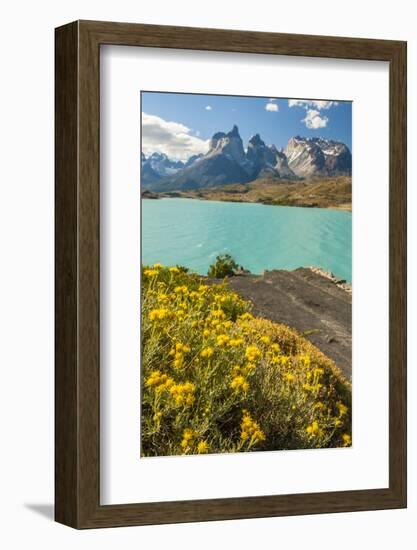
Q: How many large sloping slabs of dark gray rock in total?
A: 1